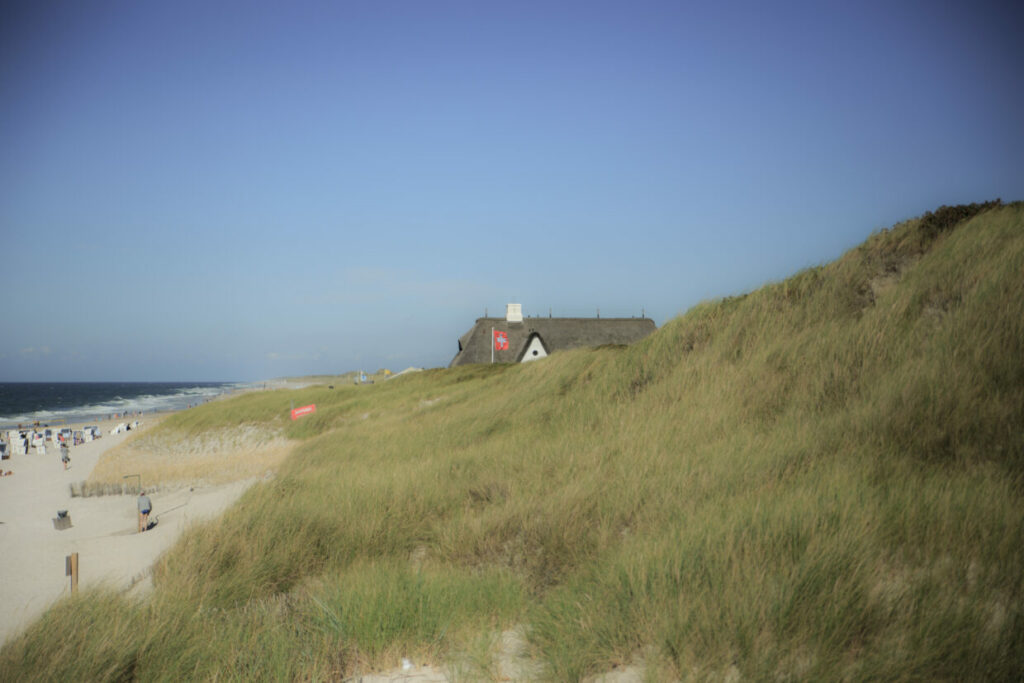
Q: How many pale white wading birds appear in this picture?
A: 0